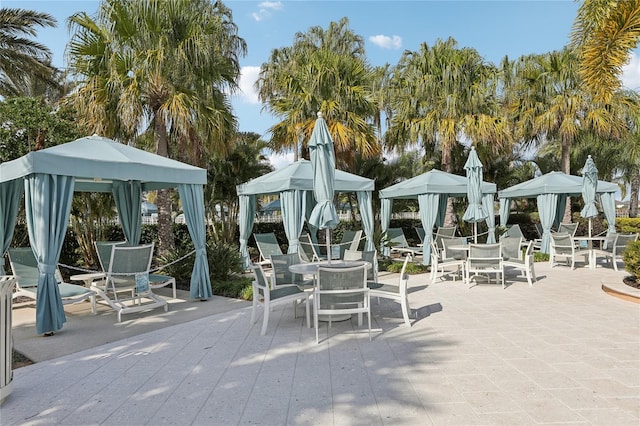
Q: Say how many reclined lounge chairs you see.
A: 12